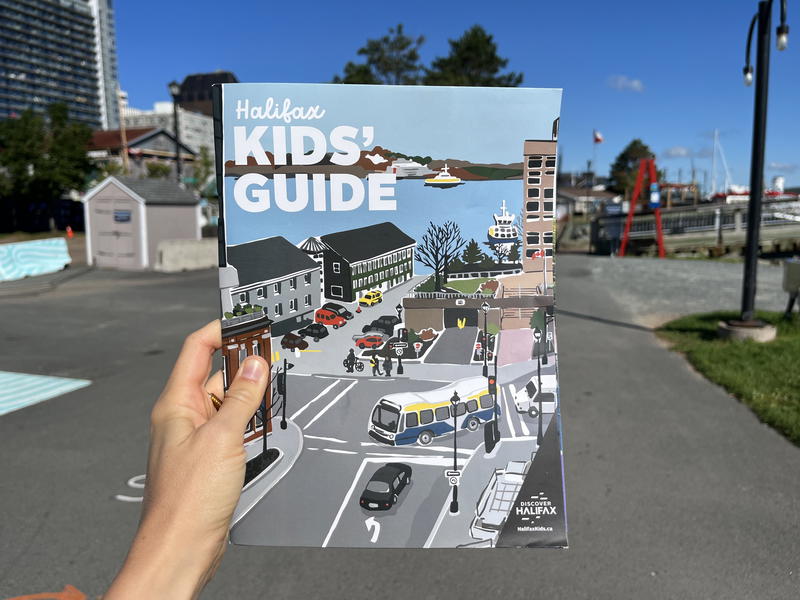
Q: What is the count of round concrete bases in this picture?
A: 1